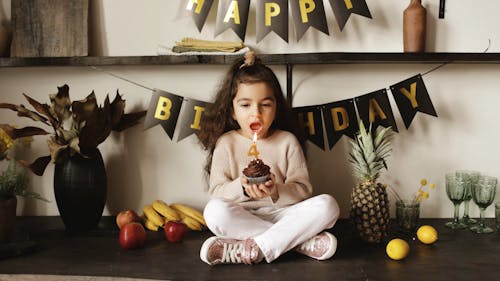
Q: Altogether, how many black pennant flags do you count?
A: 11